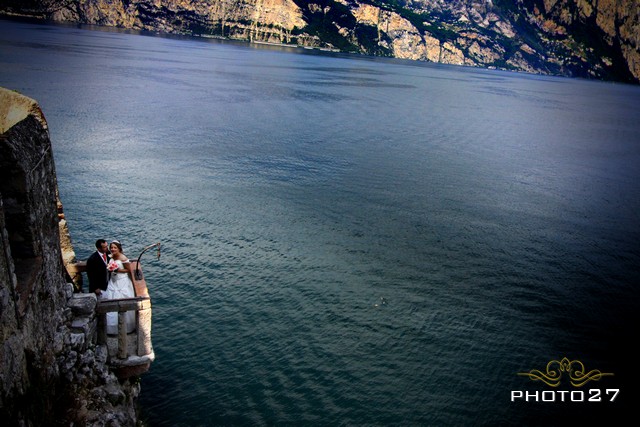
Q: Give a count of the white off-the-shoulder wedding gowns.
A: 1